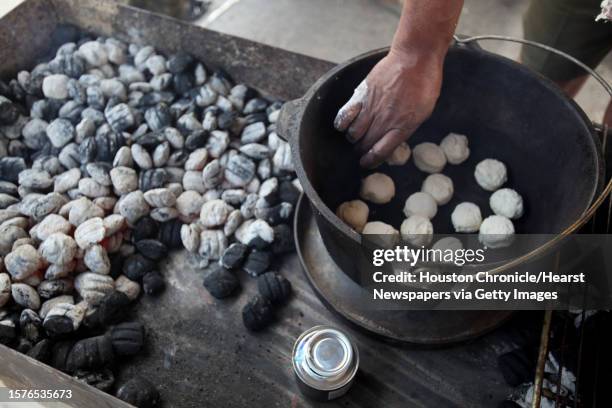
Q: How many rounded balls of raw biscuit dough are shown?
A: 14